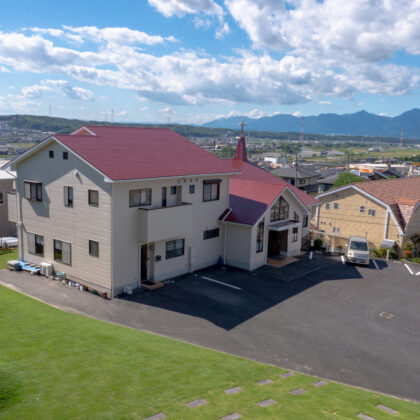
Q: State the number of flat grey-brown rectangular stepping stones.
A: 11